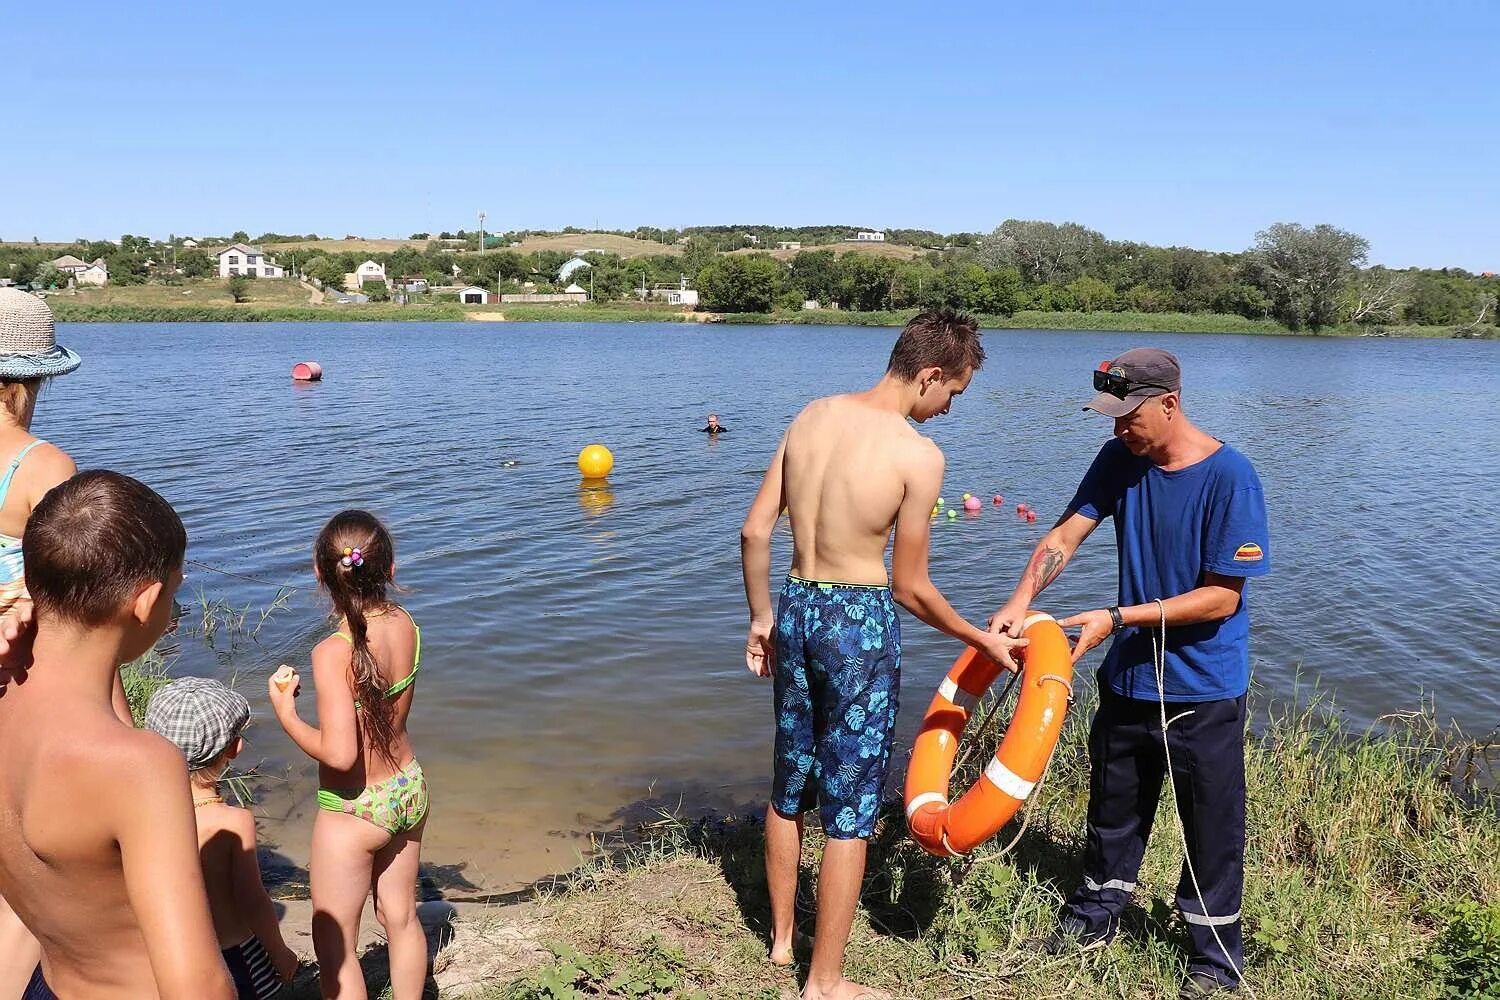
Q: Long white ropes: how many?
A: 1